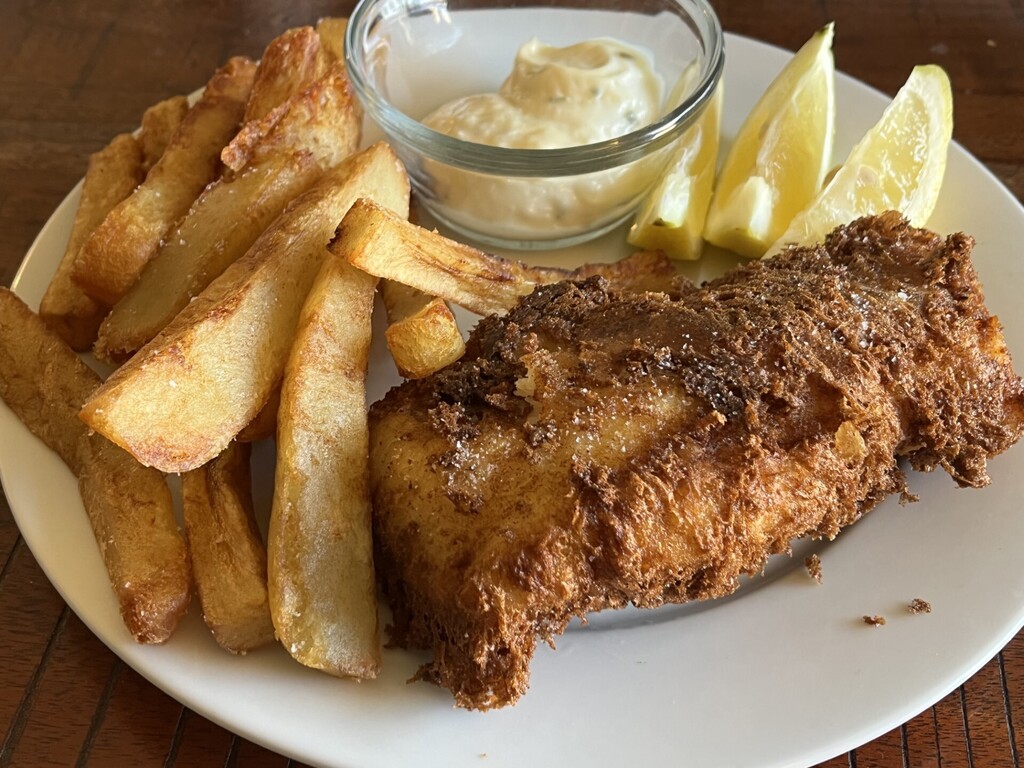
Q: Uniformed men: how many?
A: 0